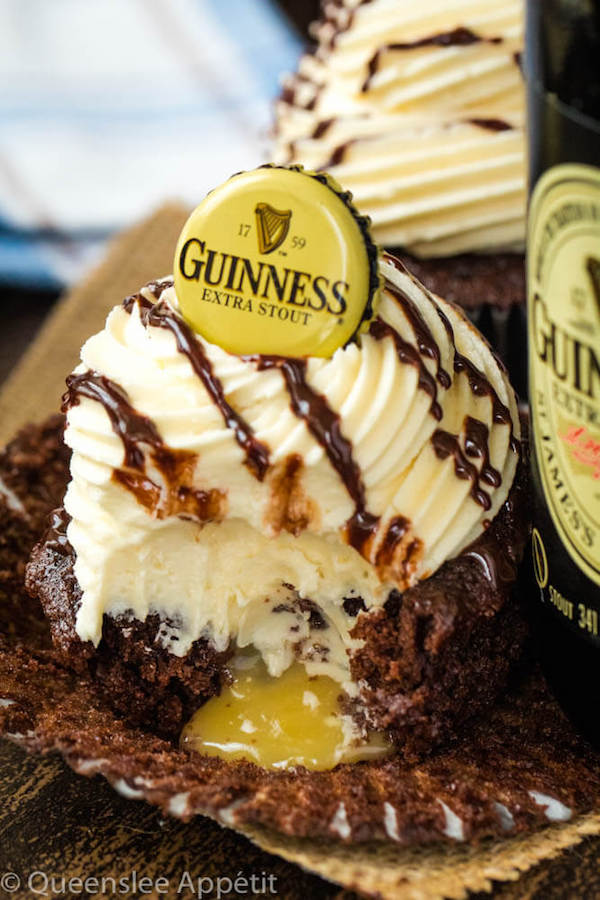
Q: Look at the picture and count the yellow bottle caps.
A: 1